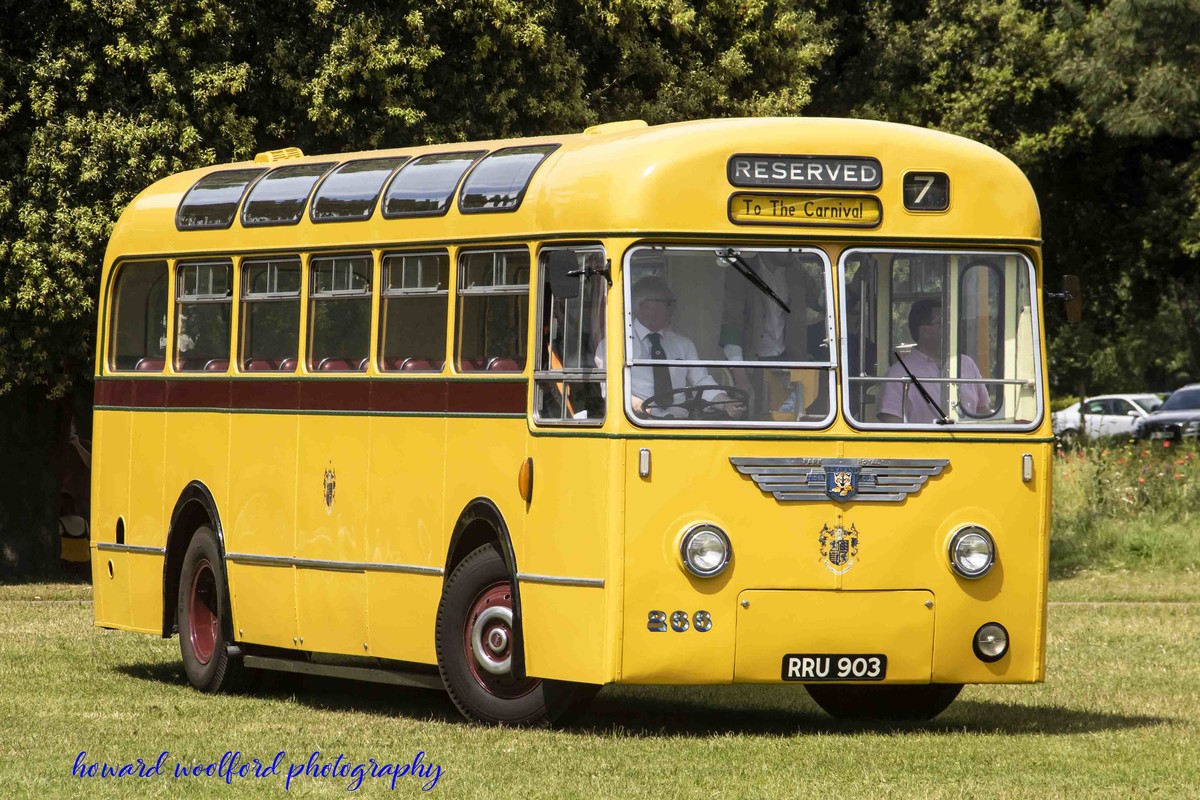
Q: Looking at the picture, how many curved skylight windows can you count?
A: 5